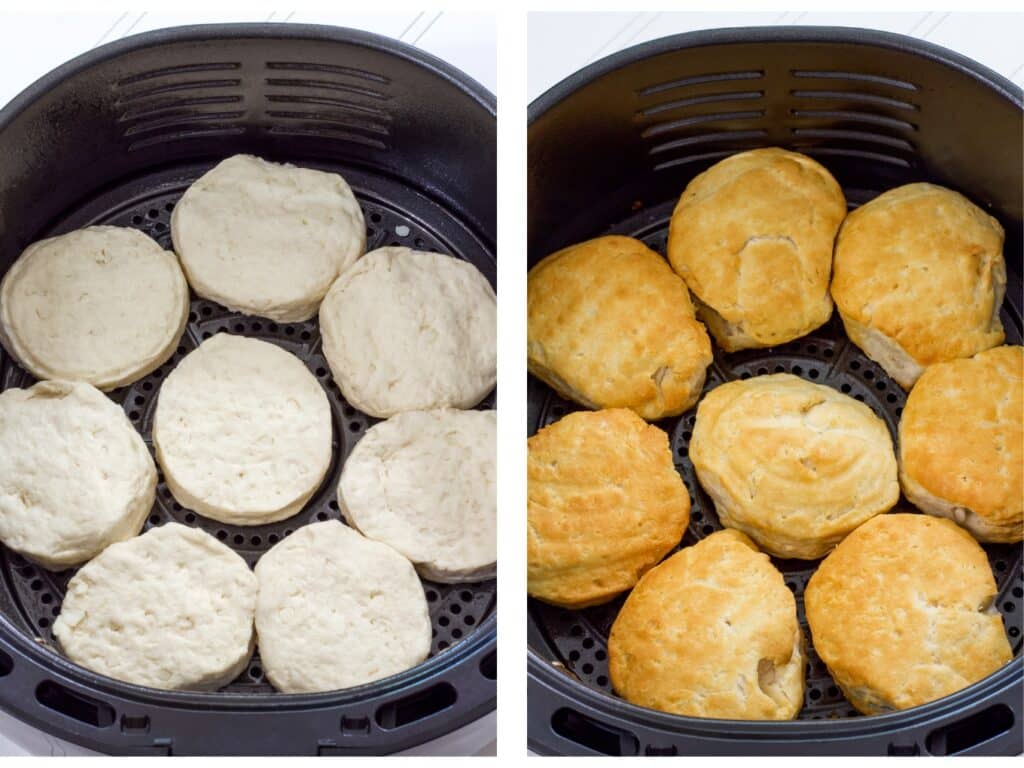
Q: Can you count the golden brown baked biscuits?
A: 8